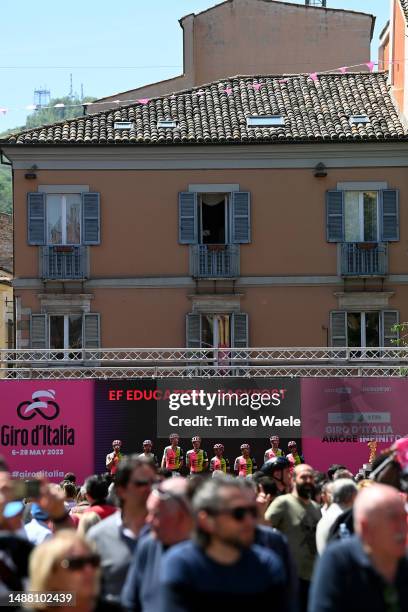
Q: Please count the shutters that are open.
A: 12